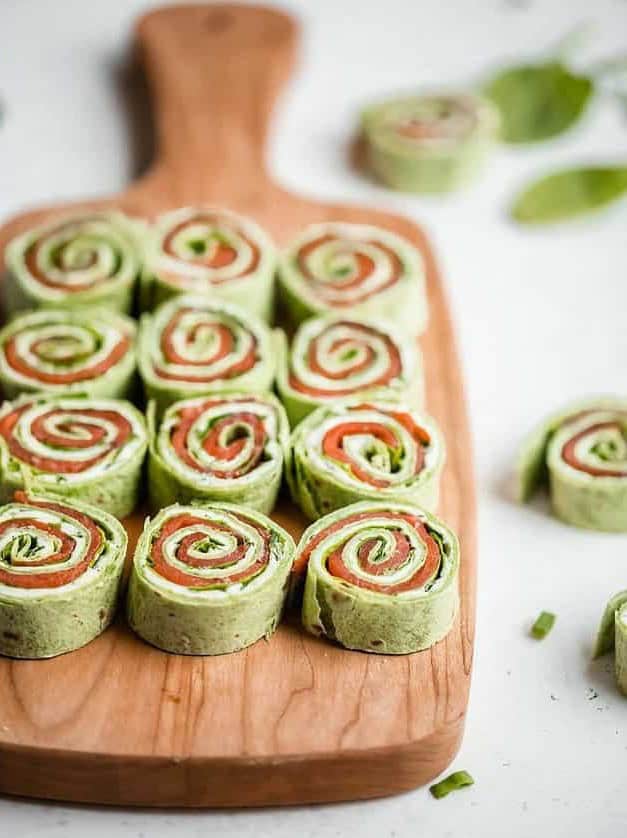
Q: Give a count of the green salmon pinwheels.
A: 15